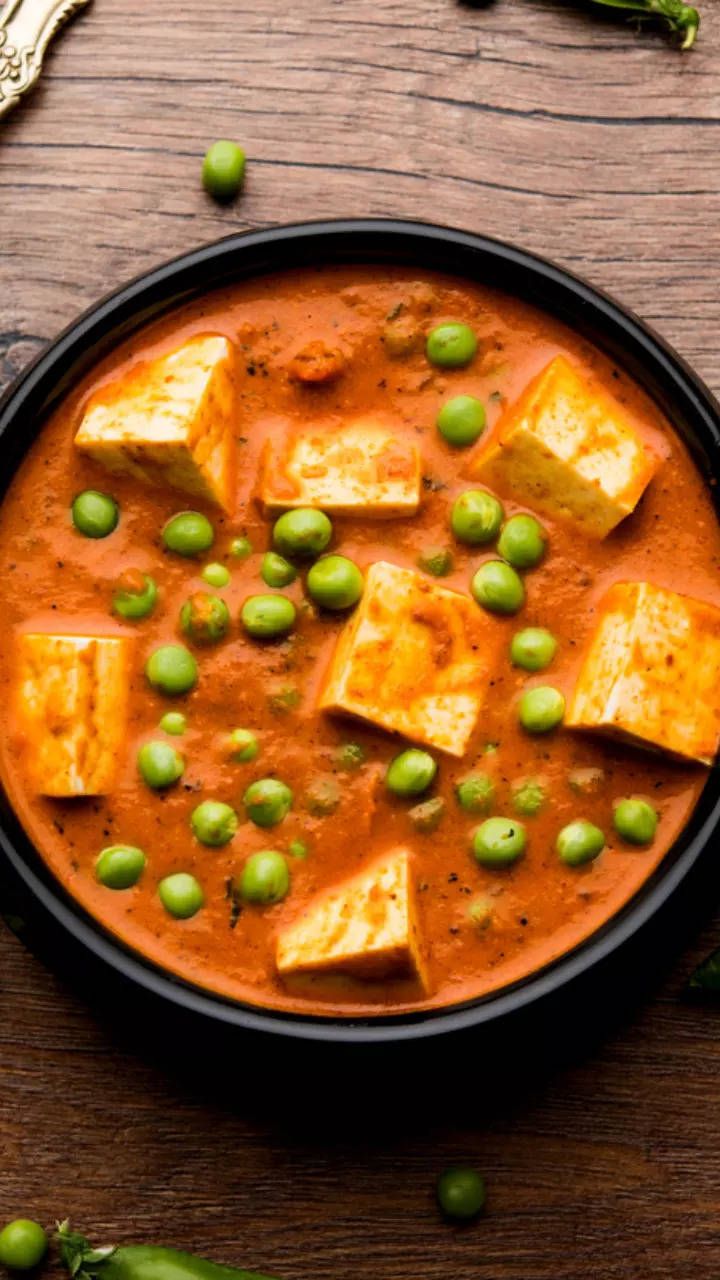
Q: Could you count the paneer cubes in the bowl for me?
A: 7